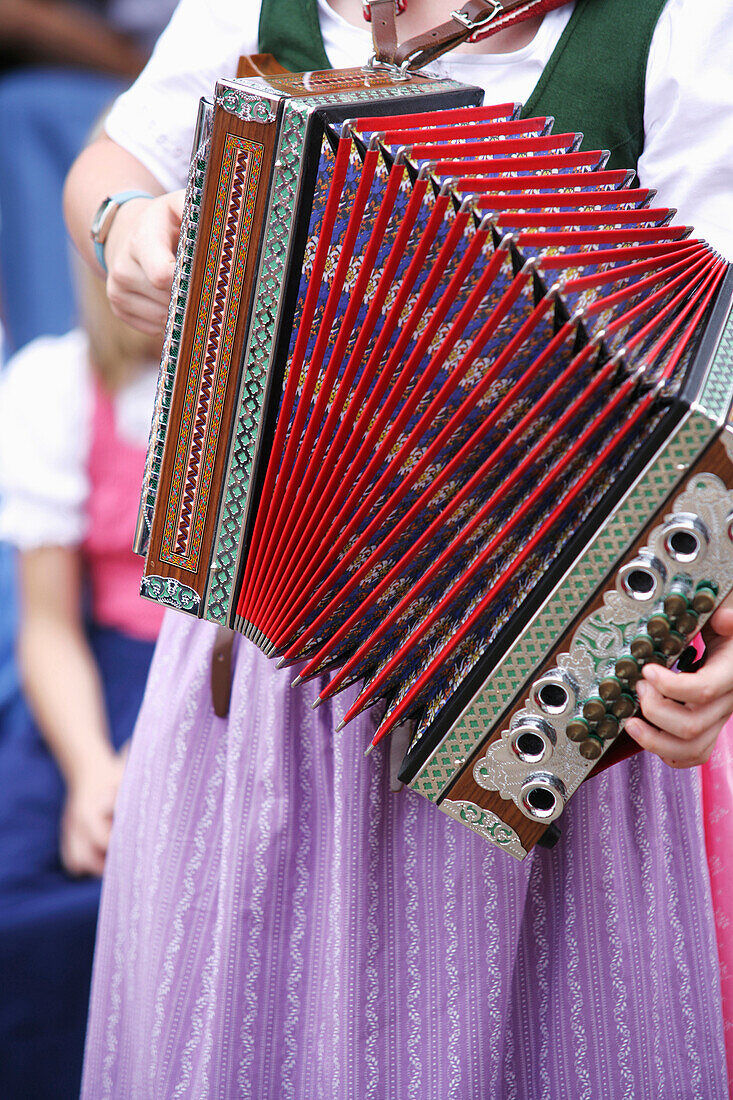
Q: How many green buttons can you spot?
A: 15